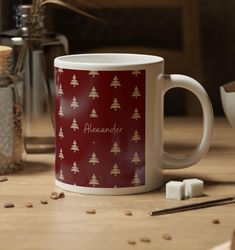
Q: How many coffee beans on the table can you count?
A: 12